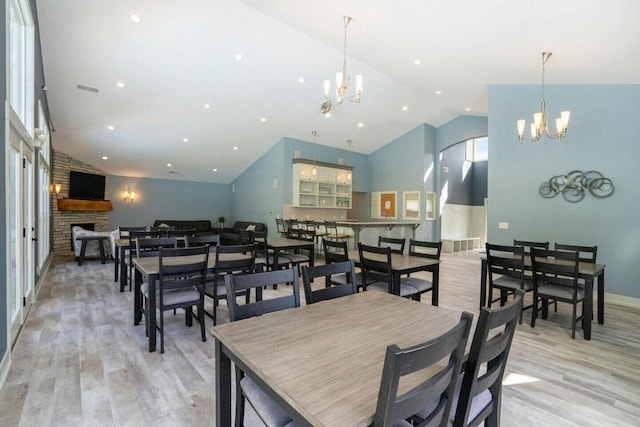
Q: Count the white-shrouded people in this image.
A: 0